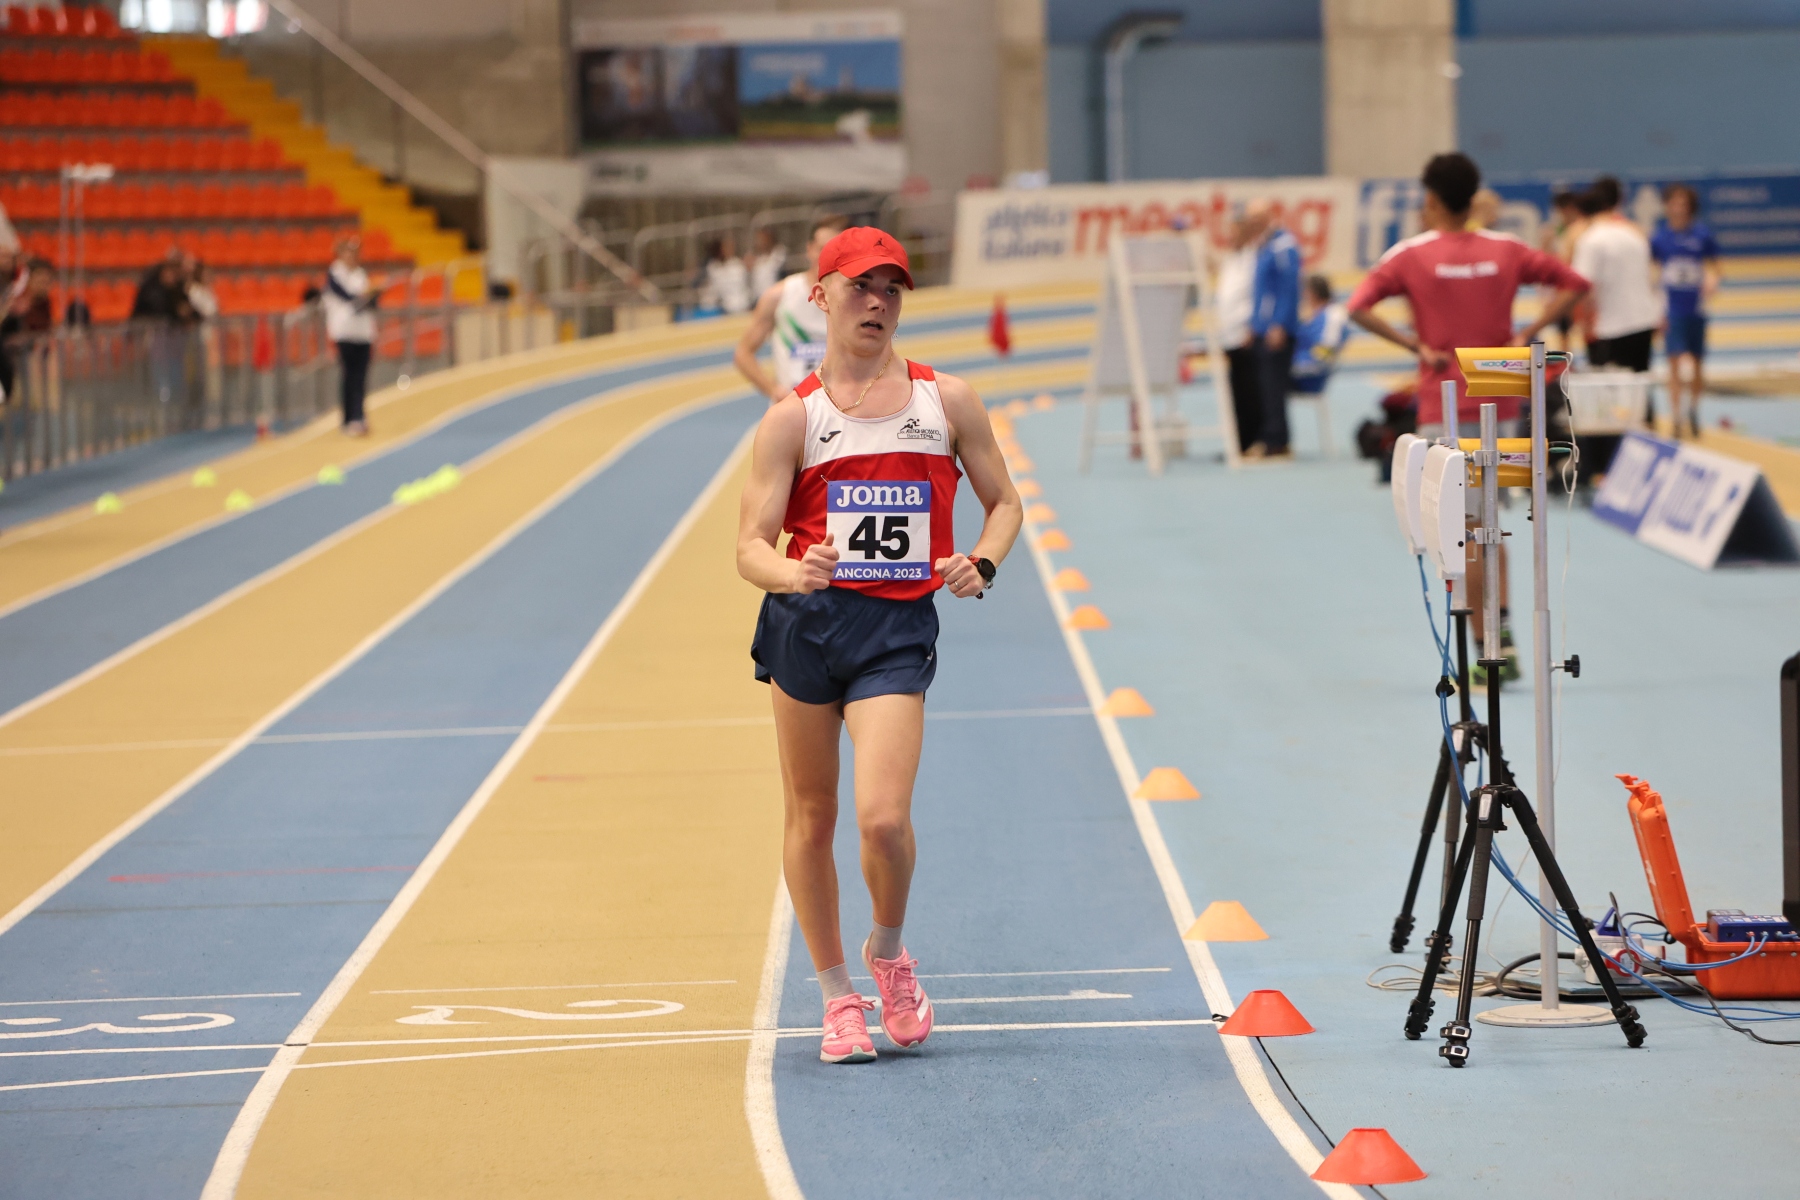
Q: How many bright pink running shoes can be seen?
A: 2